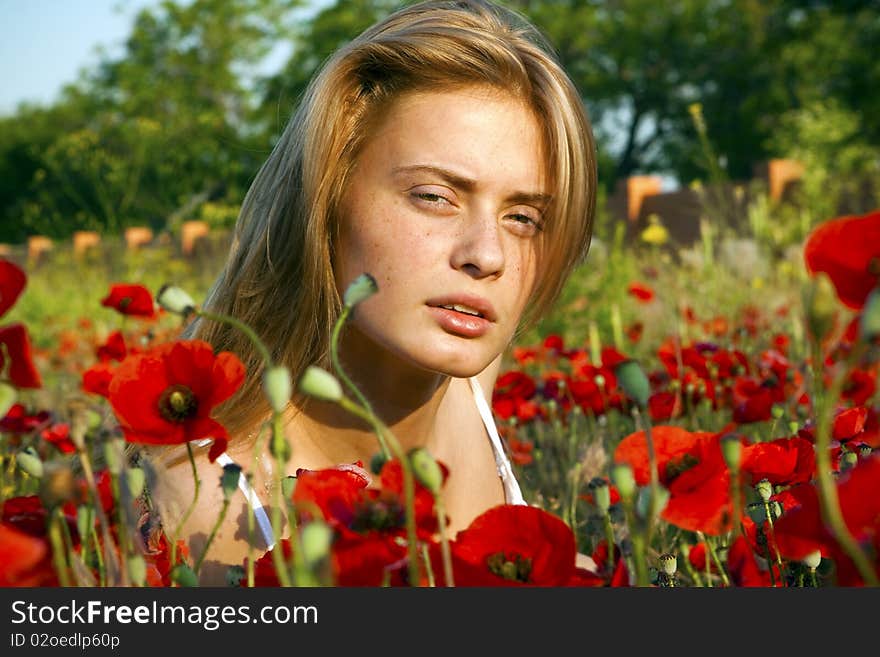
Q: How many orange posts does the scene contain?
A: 6